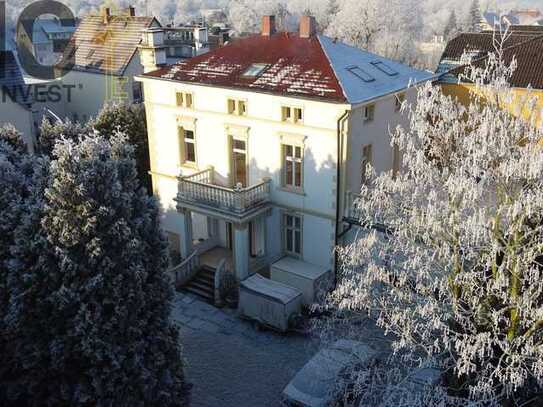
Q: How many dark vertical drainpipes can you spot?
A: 1